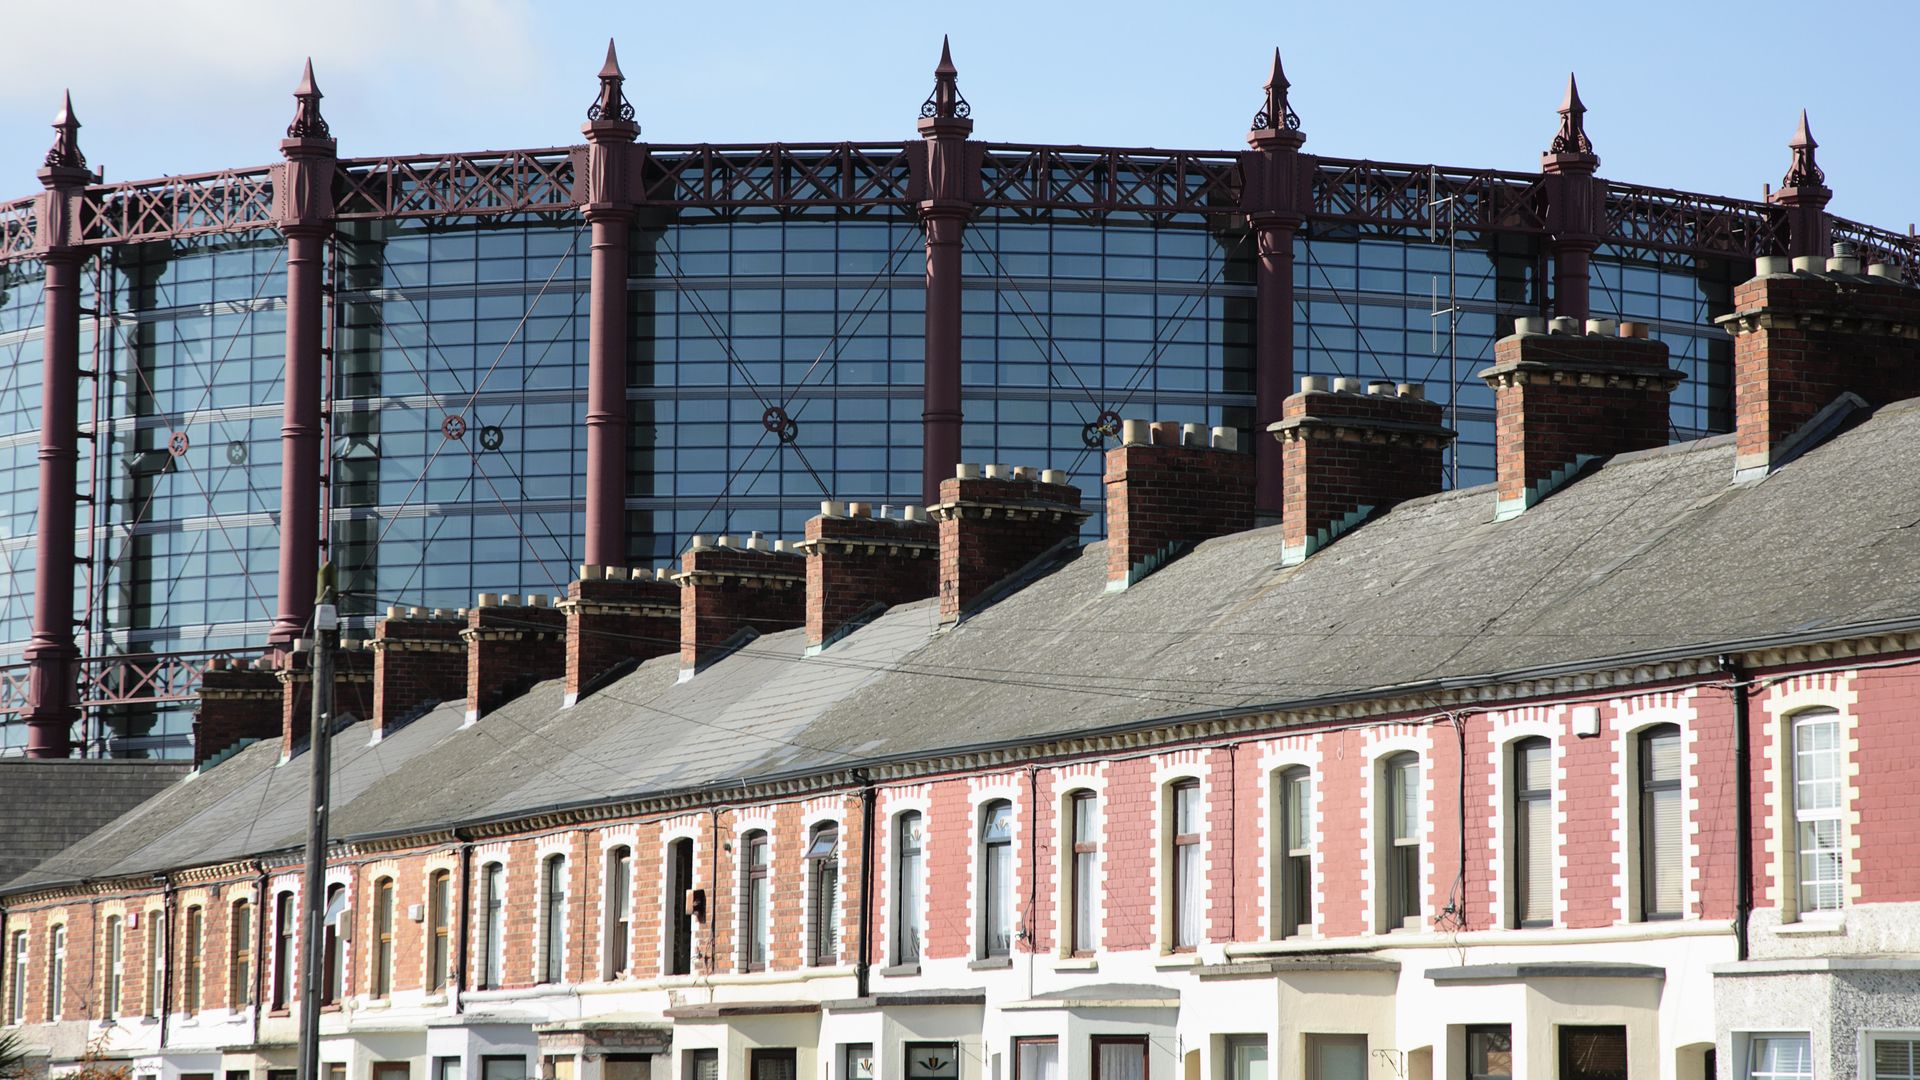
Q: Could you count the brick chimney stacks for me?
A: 12